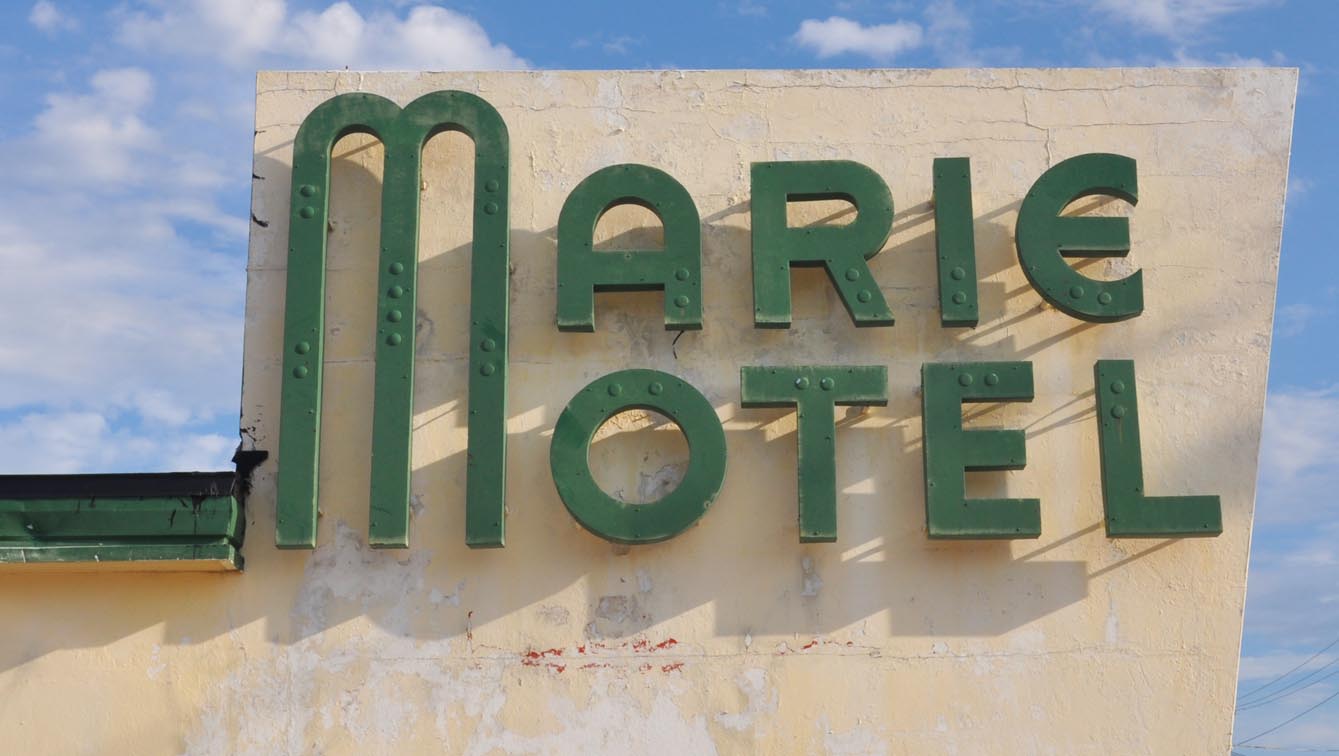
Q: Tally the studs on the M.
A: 12